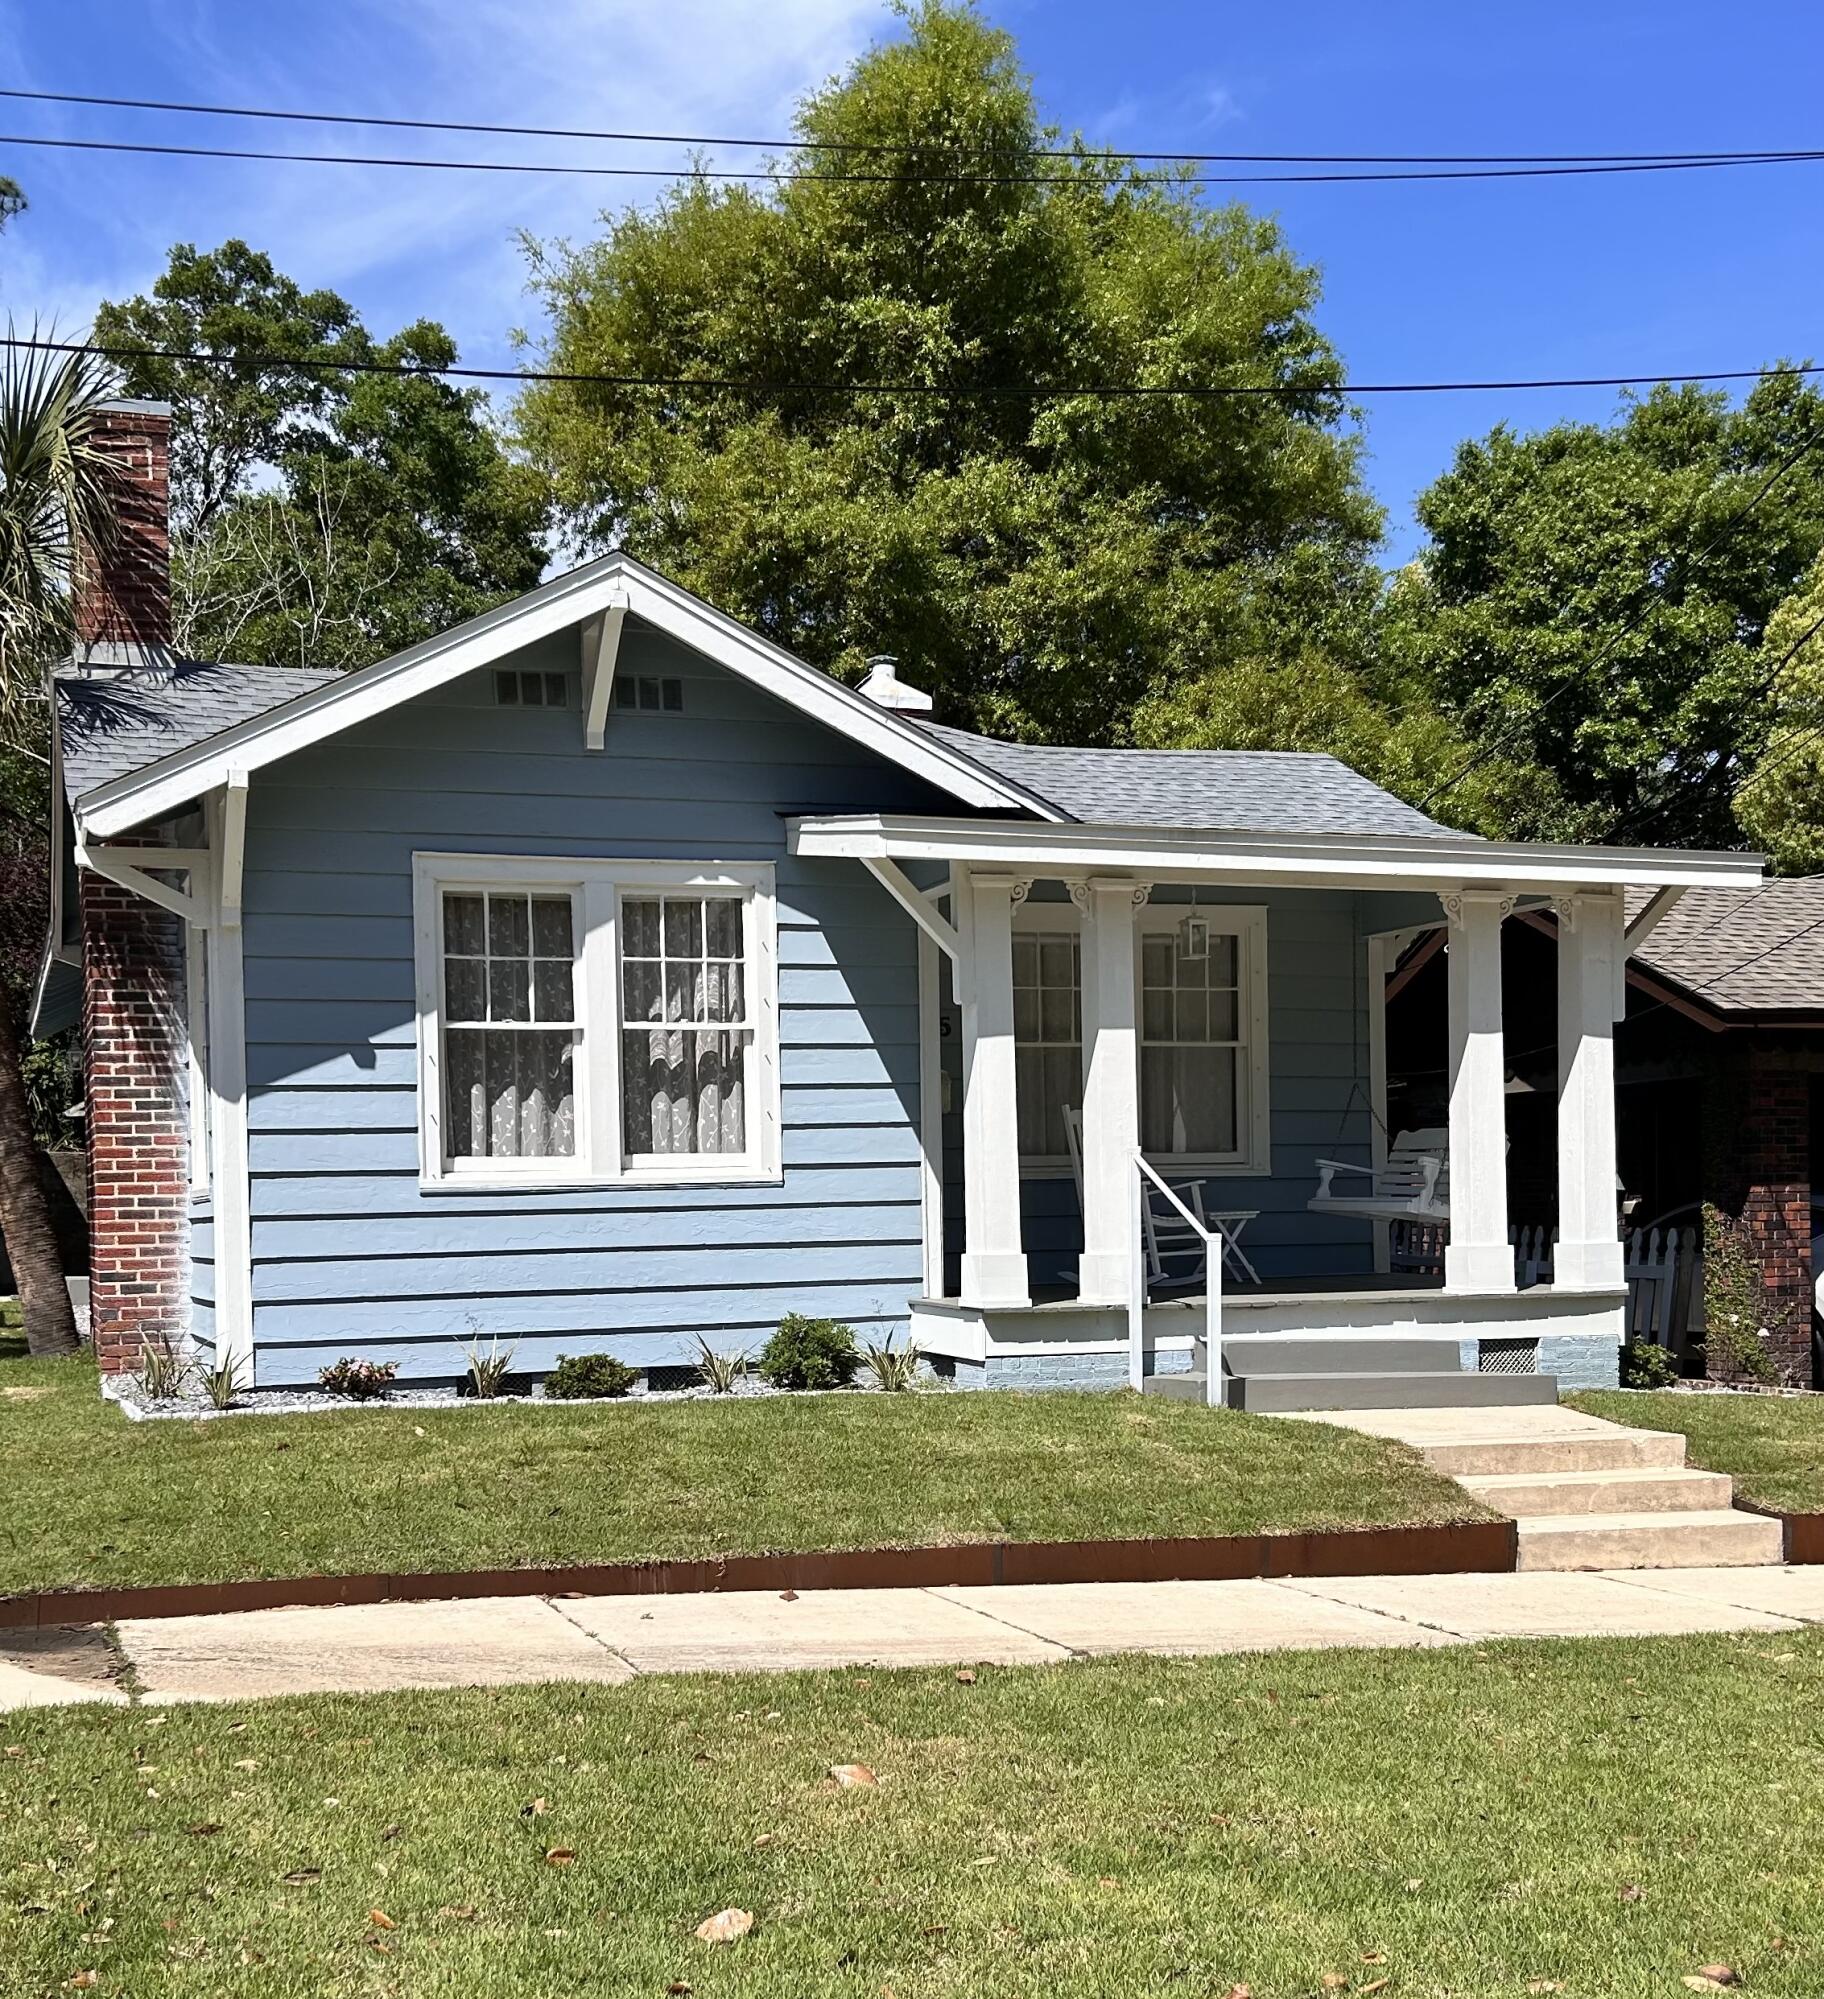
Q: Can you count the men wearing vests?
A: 0